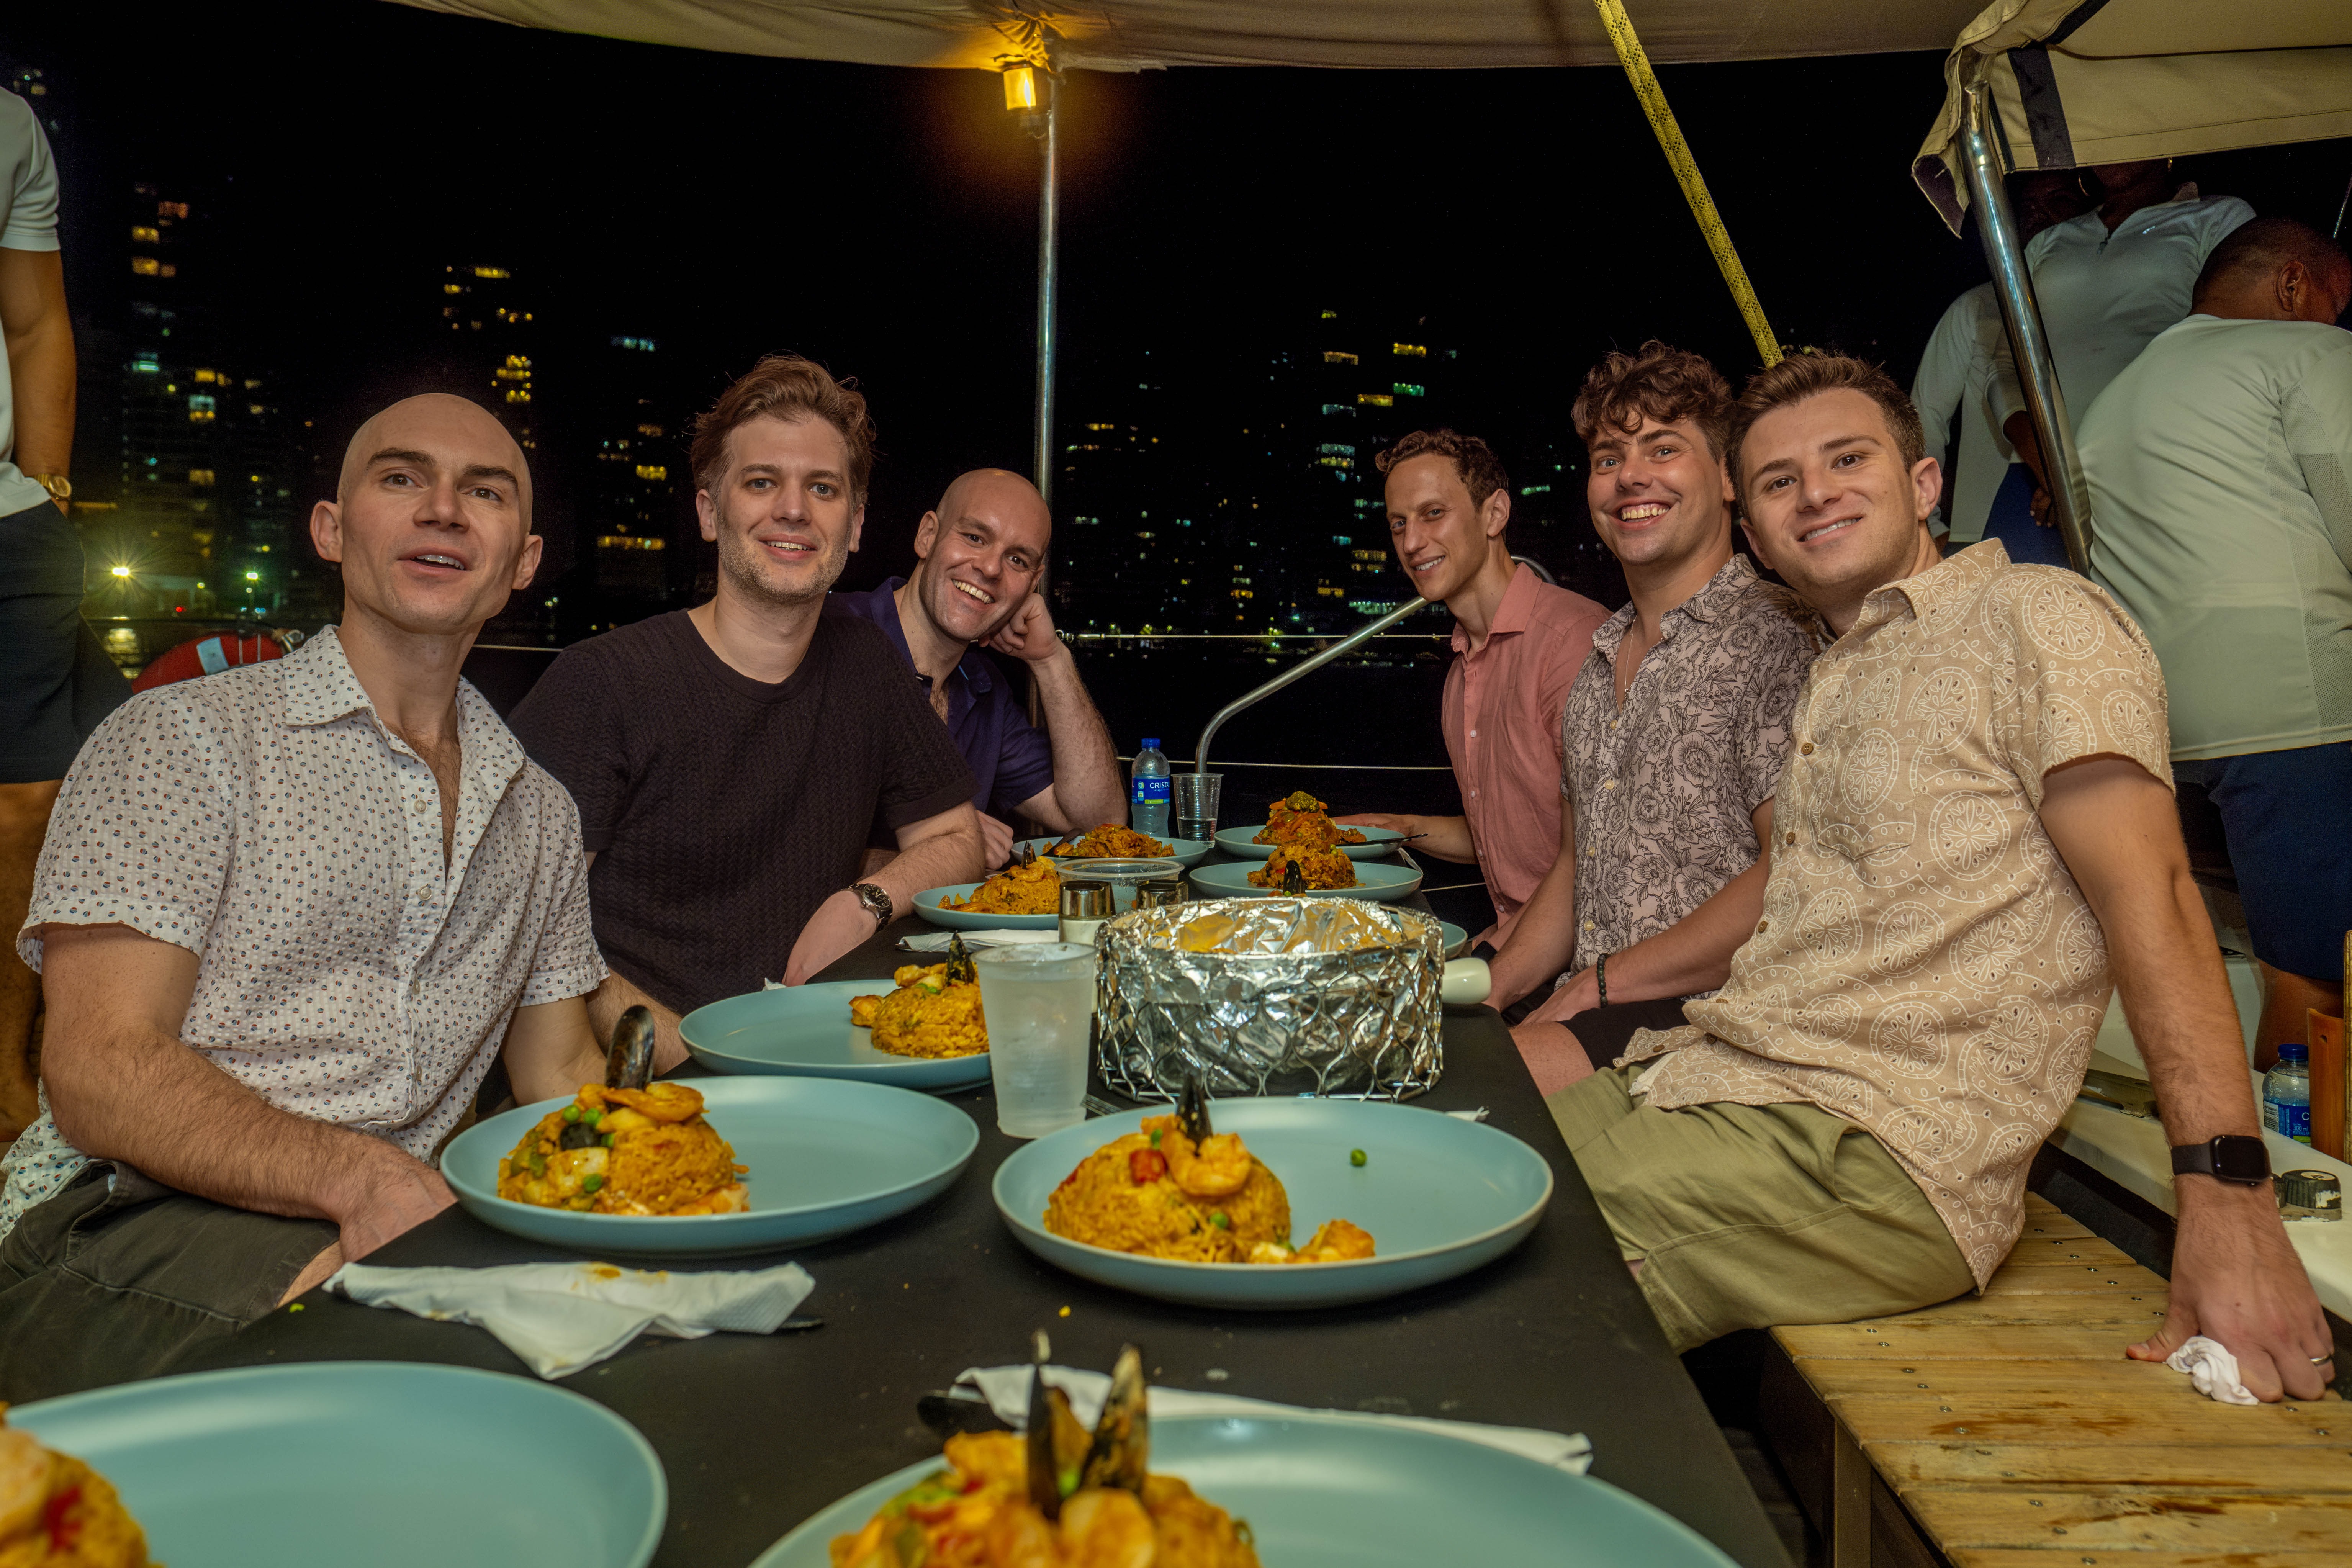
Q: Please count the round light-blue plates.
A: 10